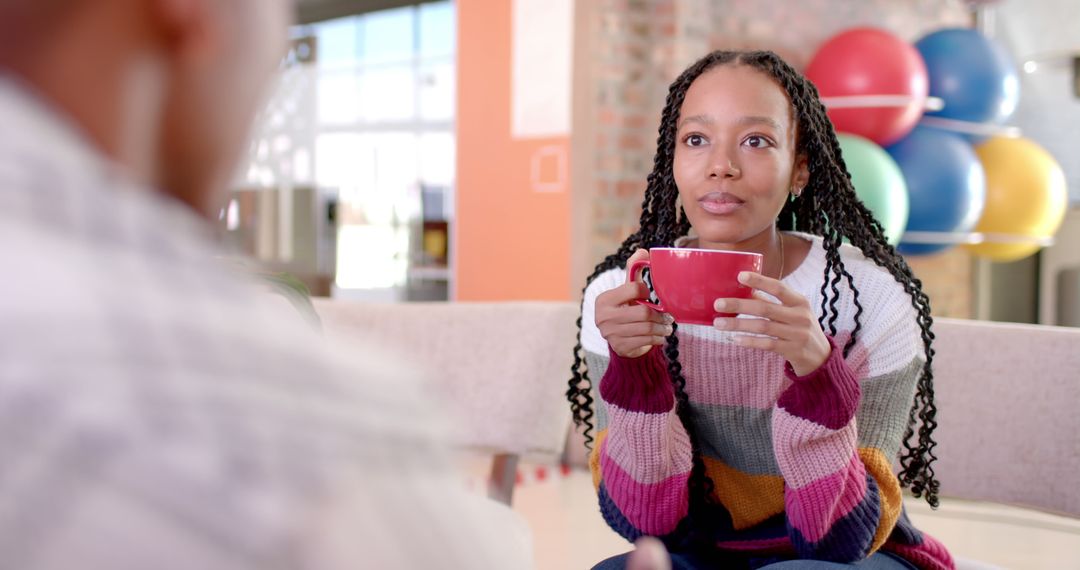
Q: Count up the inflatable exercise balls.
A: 5